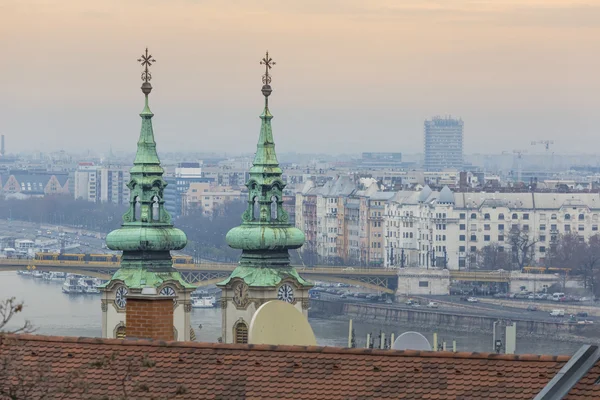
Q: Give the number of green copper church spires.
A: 2